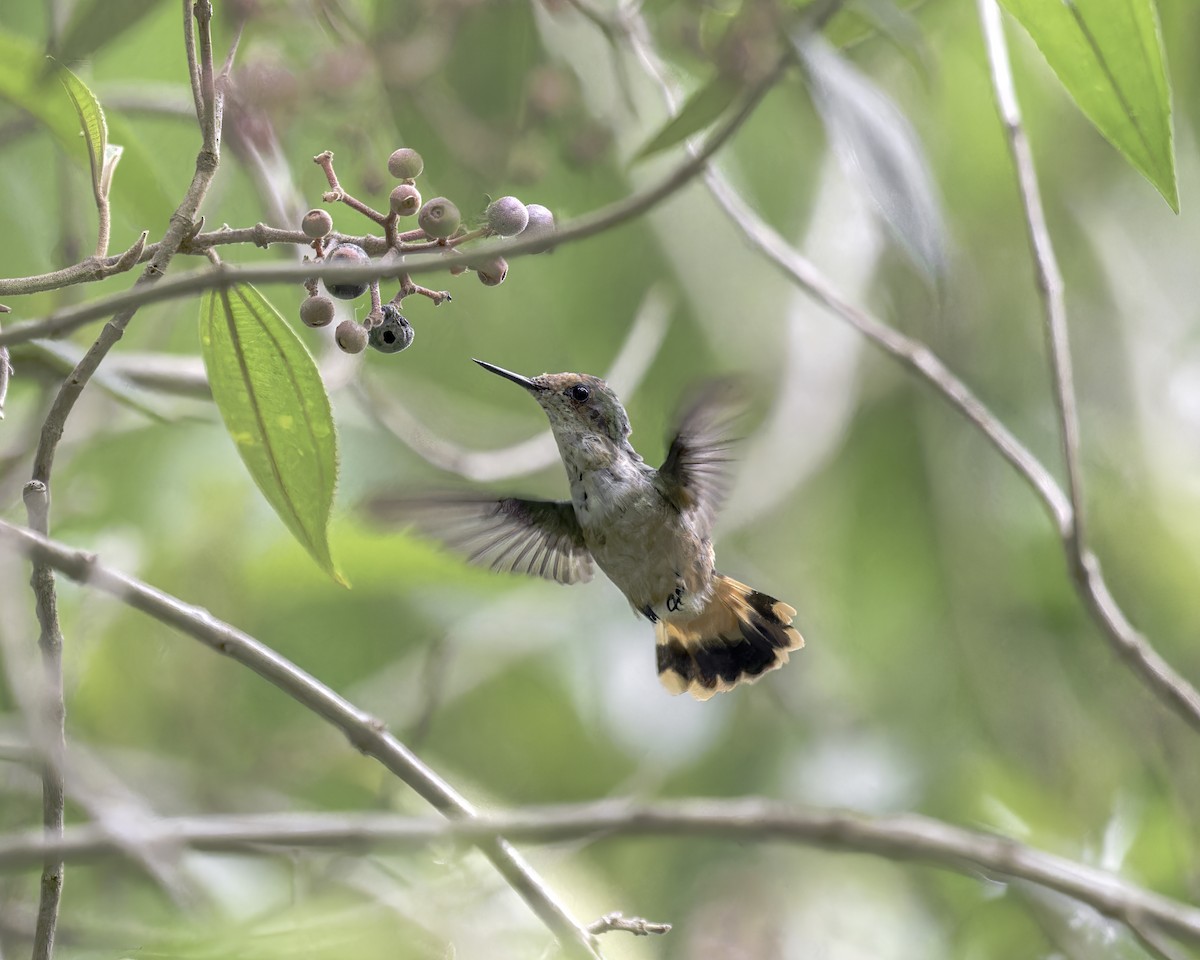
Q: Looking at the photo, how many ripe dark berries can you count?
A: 2